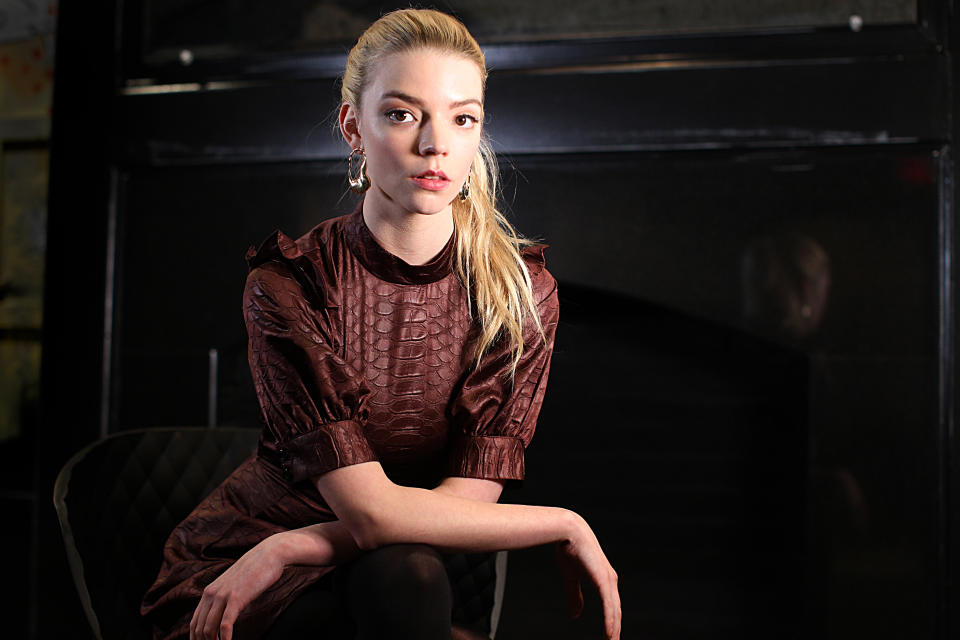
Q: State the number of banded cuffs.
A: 2